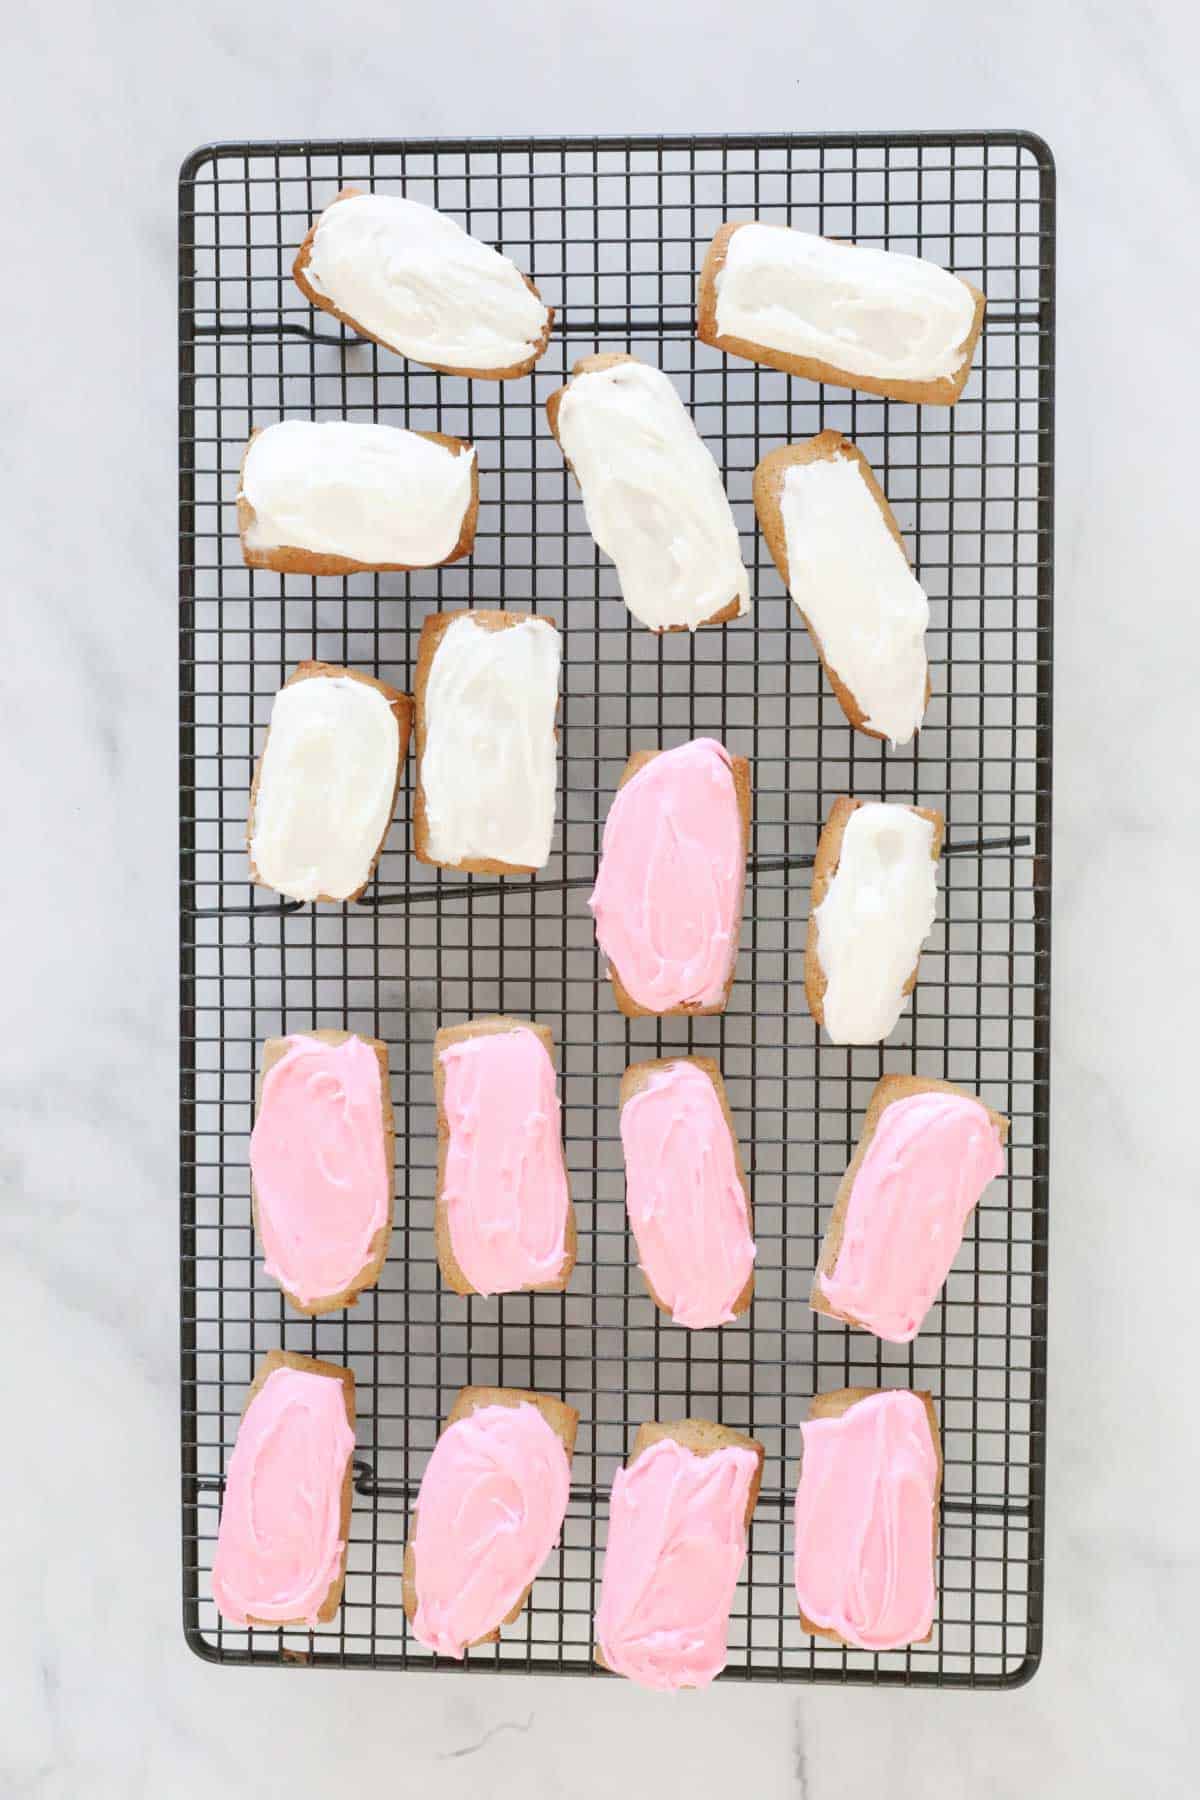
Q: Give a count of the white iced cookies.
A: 8